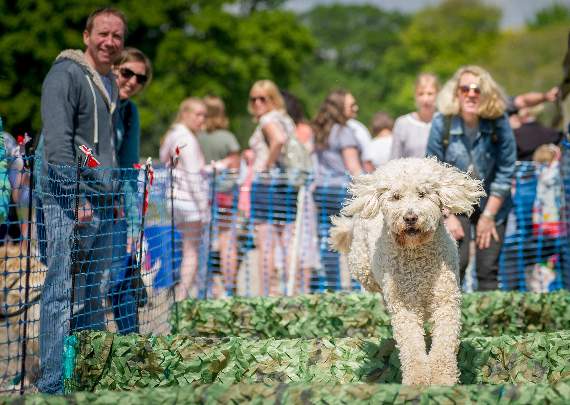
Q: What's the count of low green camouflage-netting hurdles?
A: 3